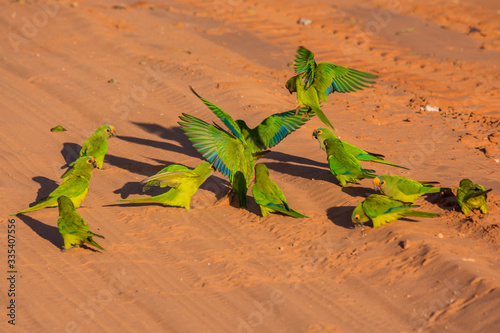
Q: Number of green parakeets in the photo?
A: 13